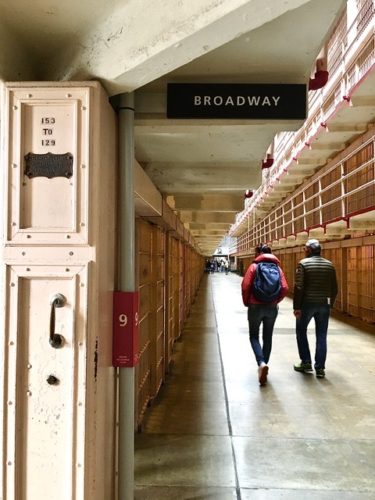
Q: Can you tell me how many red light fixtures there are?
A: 3